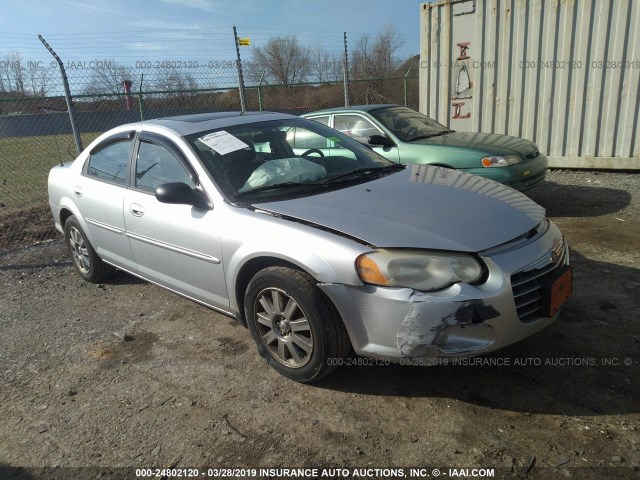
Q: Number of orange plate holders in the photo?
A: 1